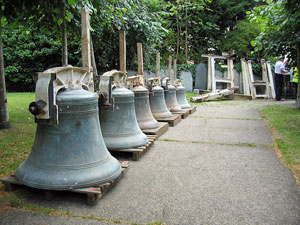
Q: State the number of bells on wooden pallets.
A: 6